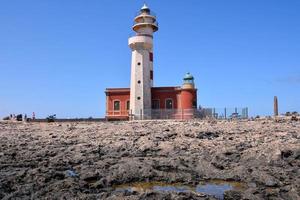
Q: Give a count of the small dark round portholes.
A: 3